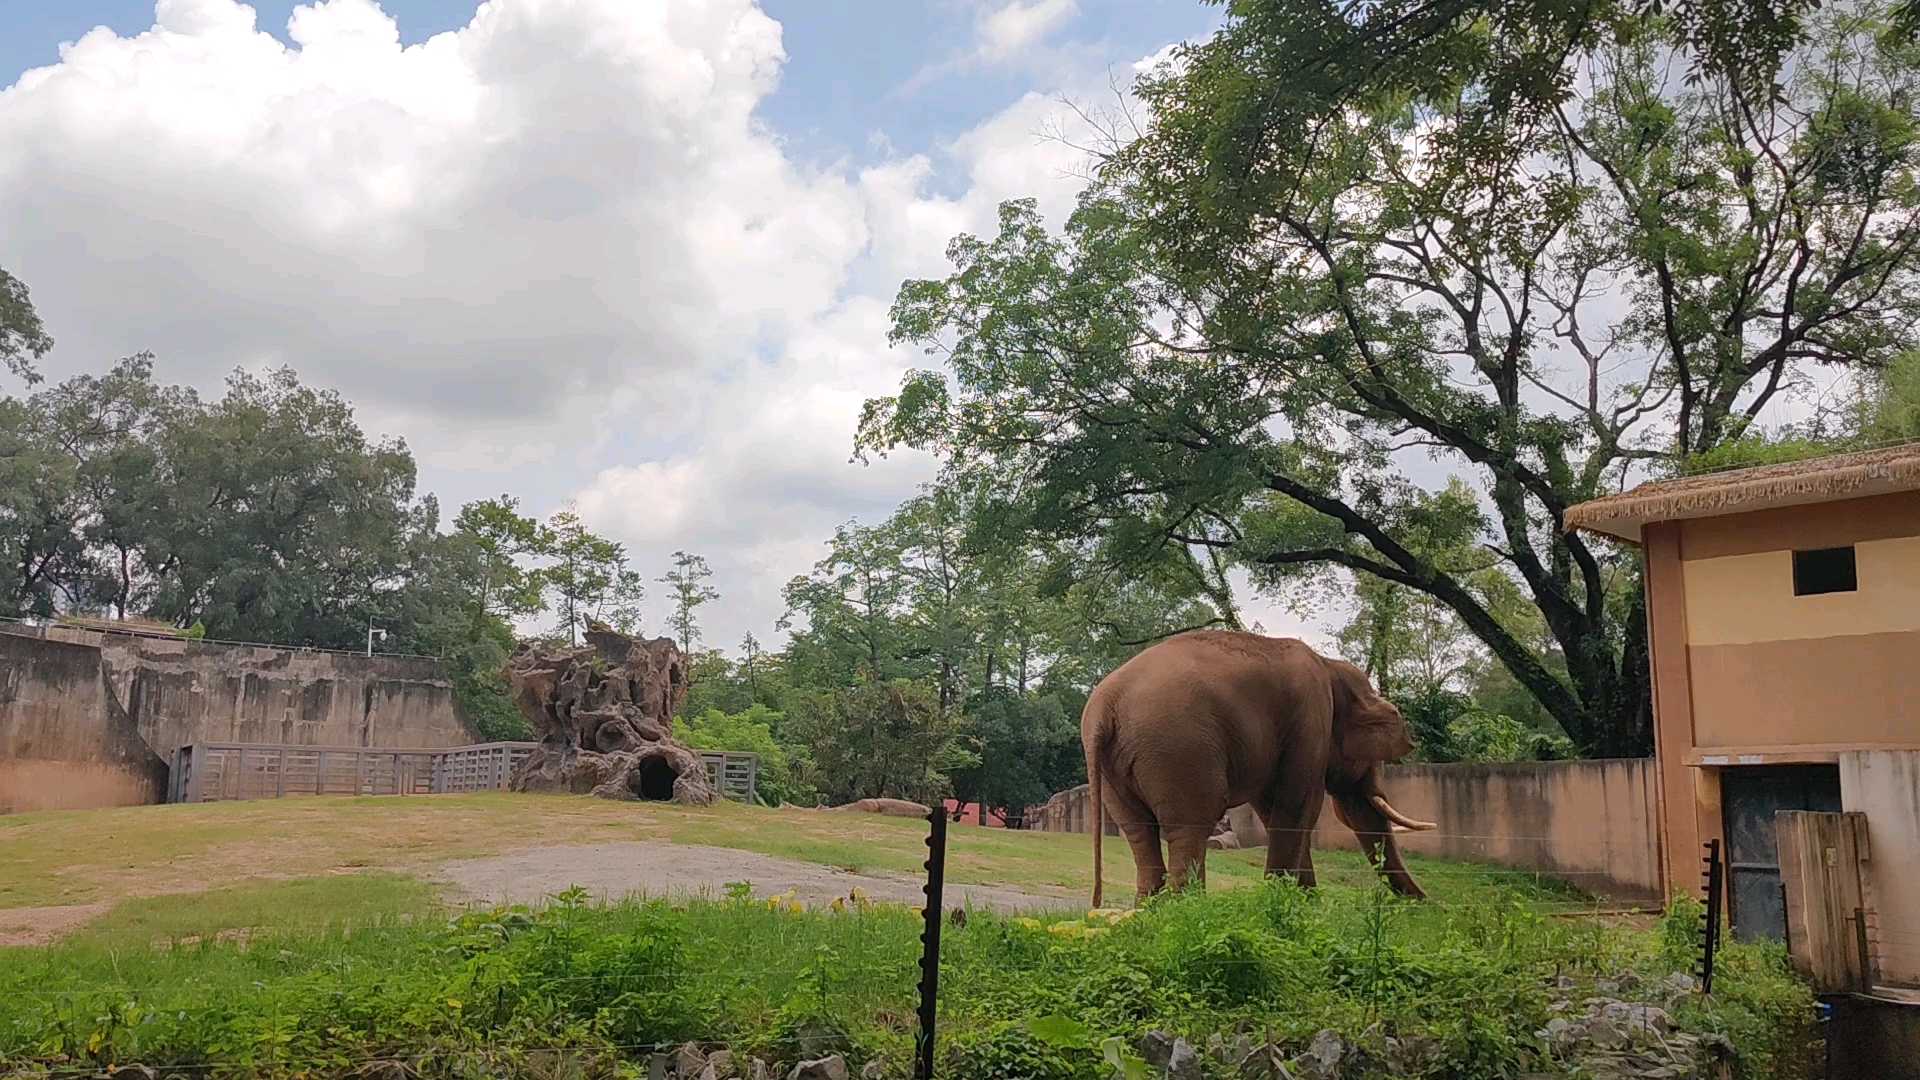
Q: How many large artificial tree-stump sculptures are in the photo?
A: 1